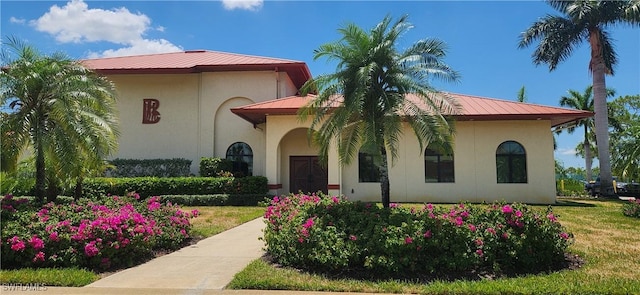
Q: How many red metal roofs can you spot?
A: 2